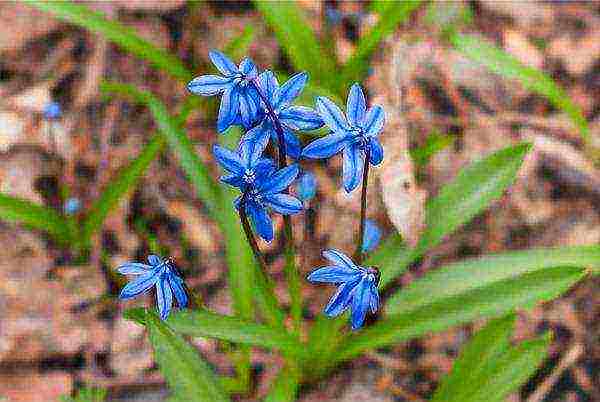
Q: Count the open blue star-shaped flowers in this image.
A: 7